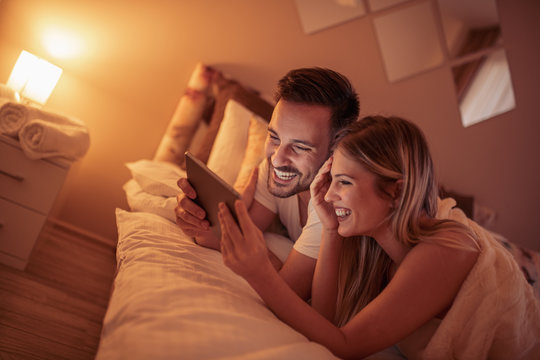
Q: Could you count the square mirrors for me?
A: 5